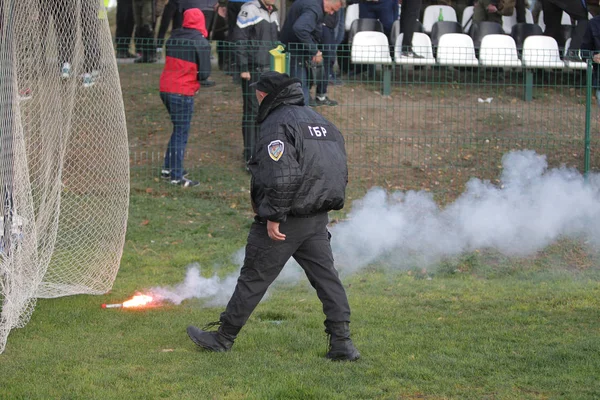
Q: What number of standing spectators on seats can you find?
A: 2